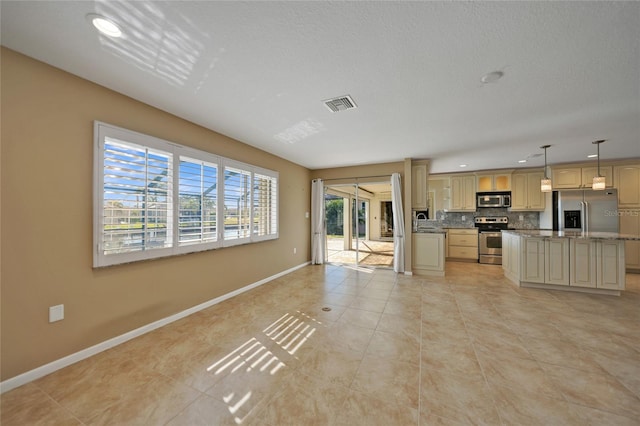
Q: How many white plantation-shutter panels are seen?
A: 4